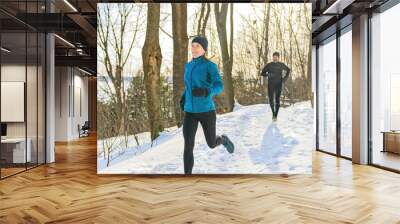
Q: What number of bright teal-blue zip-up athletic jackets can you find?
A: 1